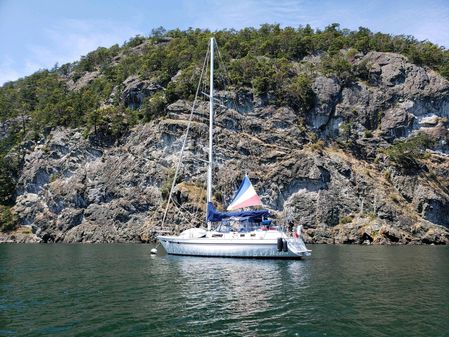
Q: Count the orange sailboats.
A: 0